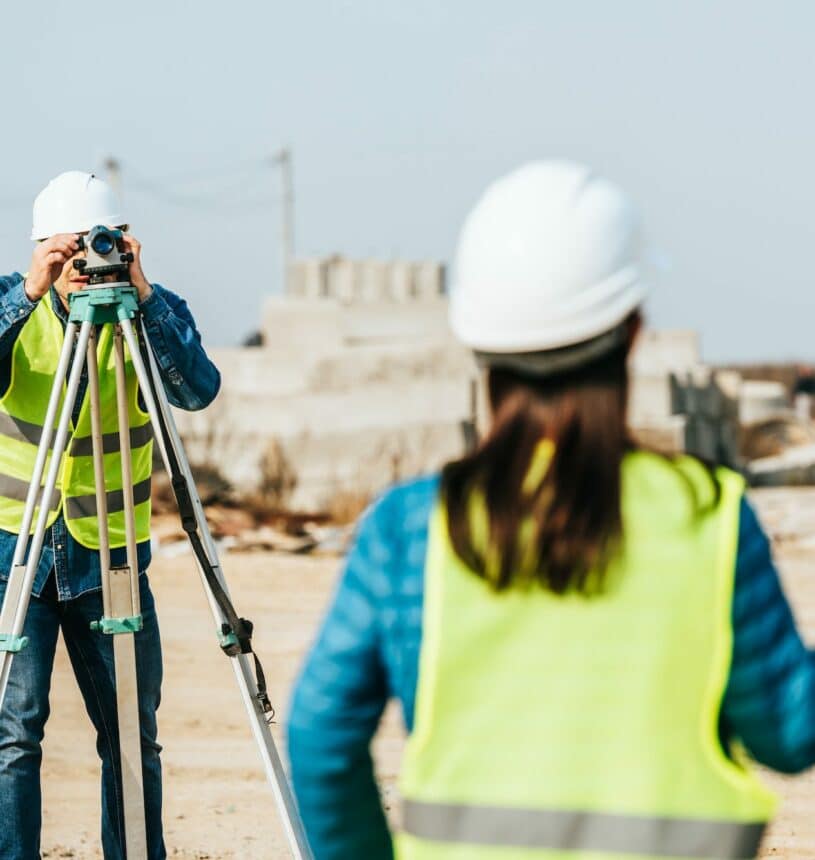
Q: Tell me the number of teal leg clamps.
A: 3